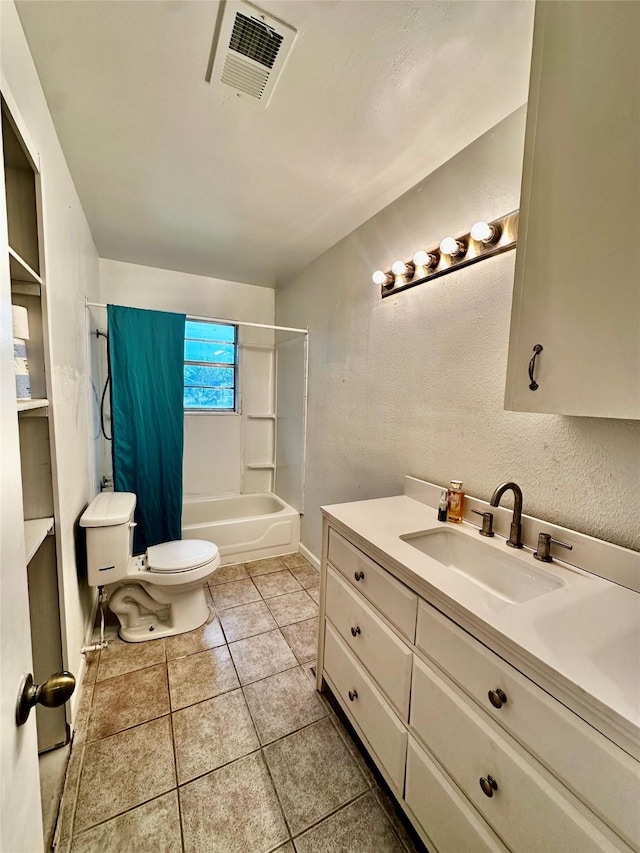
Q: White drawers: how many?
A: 6